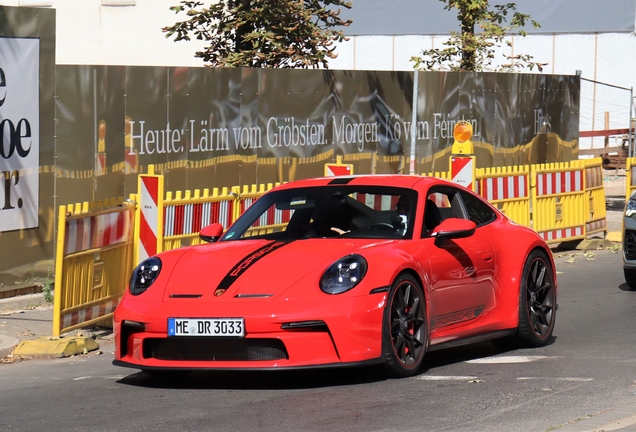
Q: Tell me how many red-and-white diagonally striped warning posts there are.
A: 3